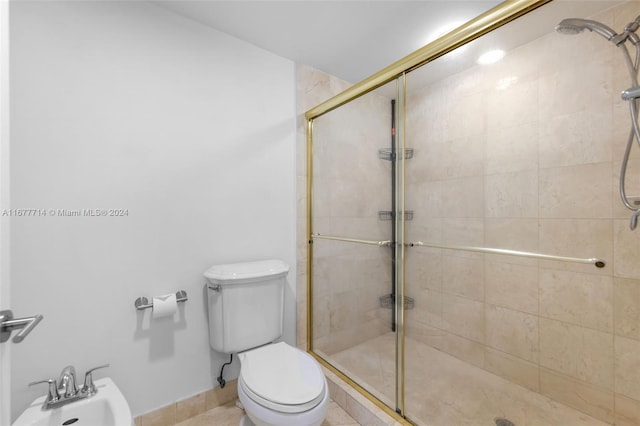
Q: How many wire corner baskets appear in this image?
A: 3